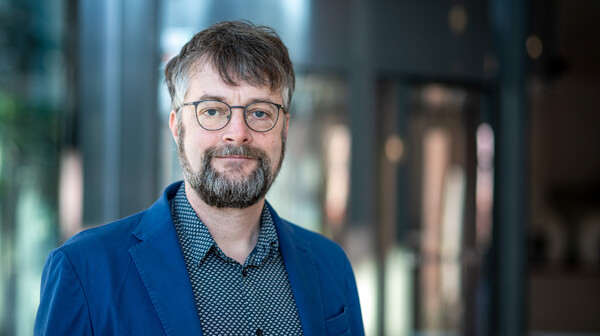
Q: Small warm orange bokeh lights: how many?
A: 3